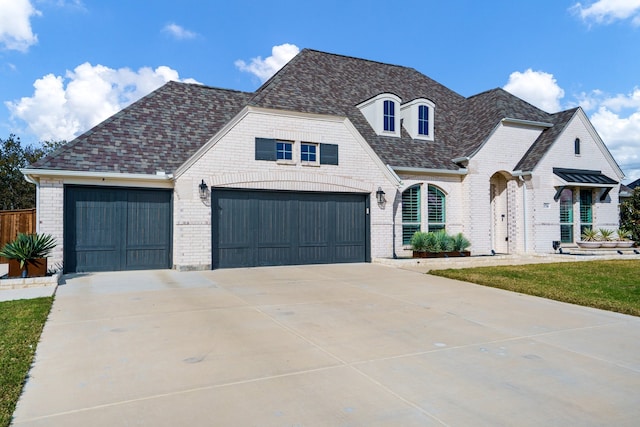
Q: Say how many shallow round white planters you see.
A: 3